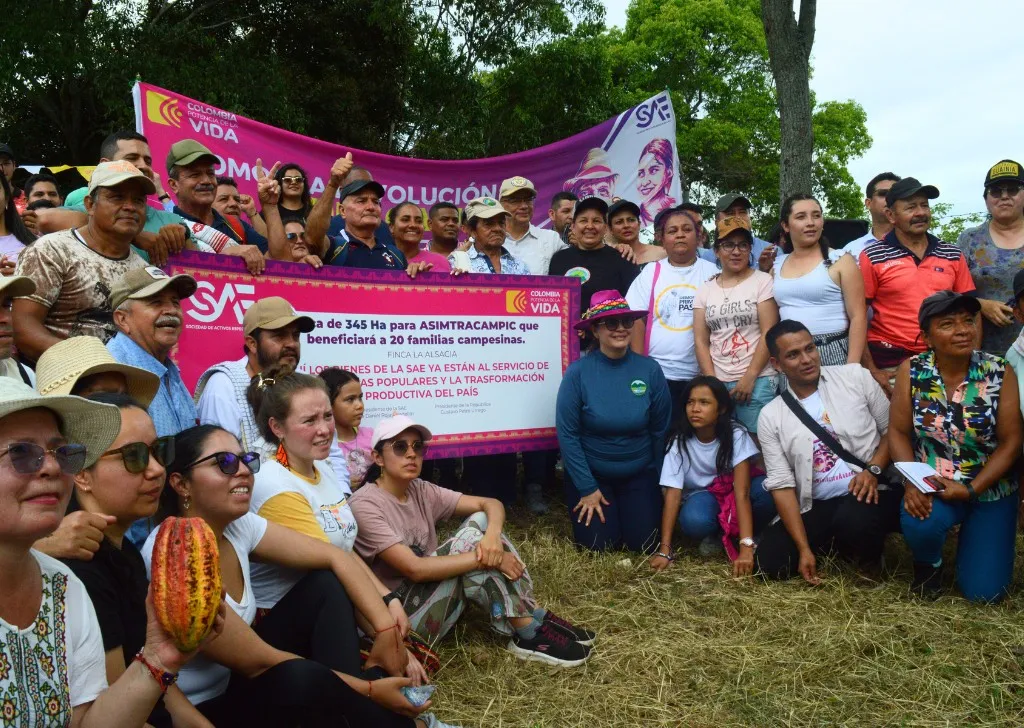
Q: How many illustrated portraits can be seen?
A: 2